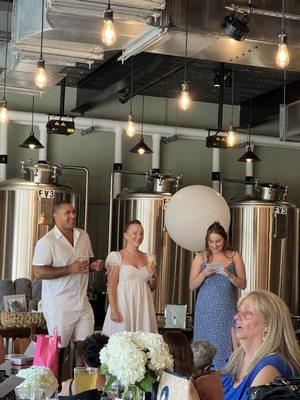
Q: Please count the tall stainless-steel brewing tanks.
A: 3